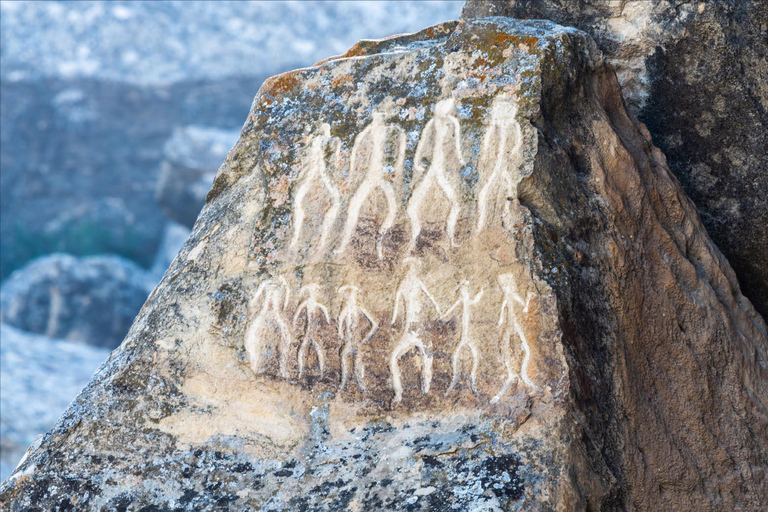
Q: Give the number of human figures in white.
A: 10